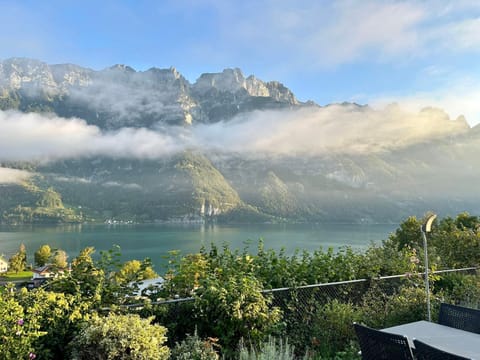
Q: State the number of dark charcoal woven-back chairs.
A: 3